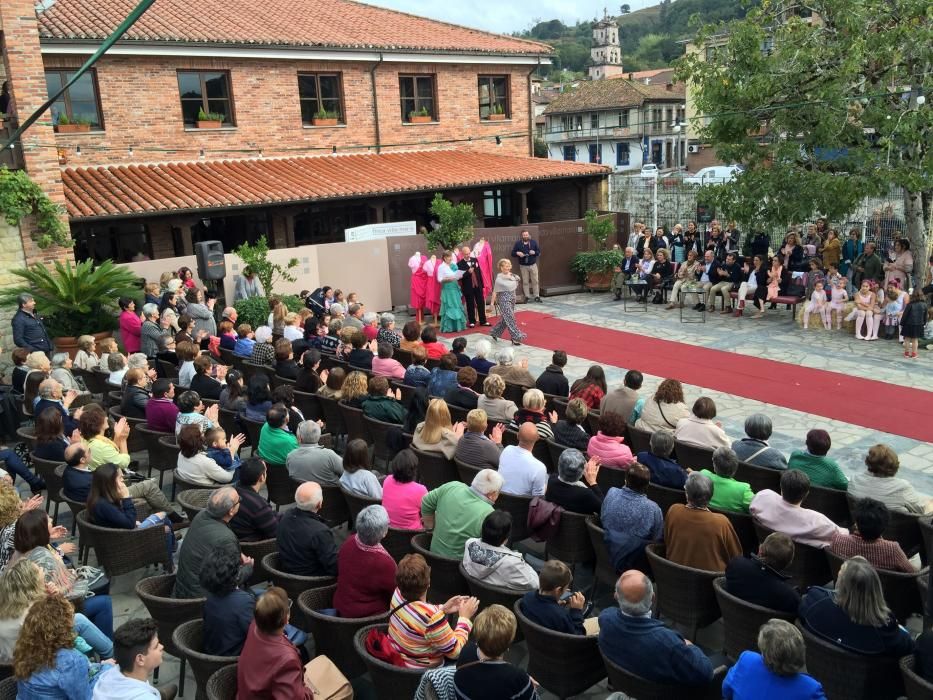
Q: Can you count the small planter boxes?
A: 5